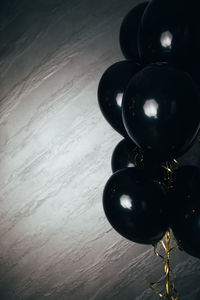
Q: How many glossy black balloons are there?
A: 7